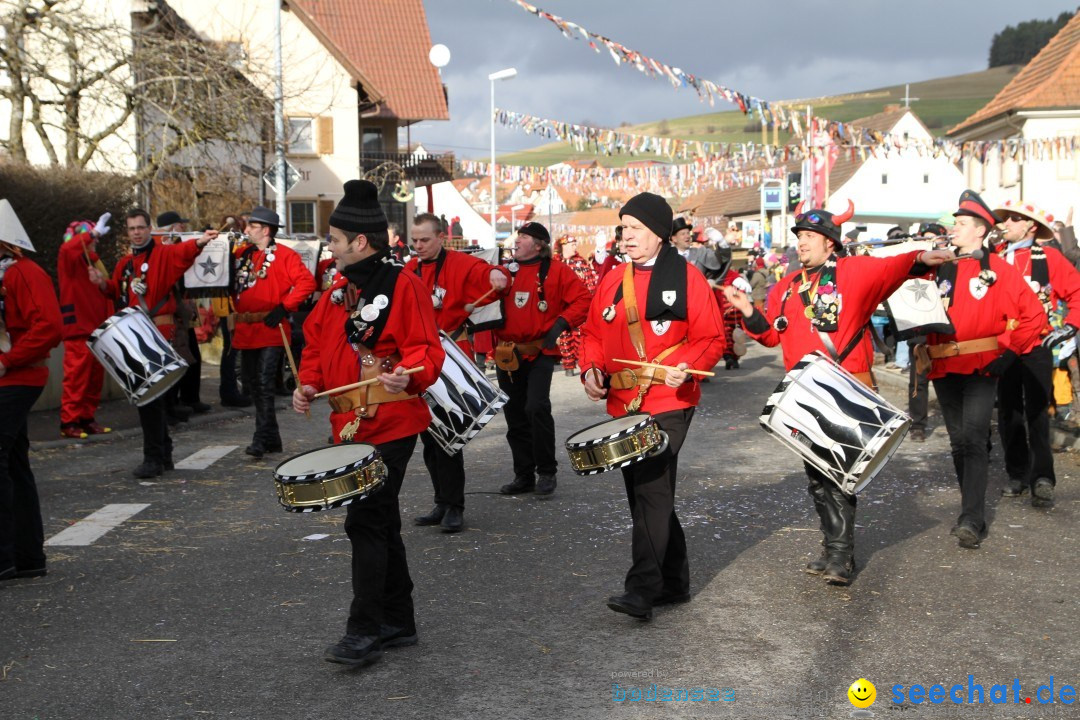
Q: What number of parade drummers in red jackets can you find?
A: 5